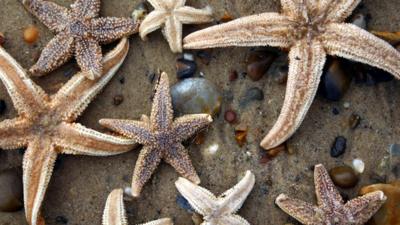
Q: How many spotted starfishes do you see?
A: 3